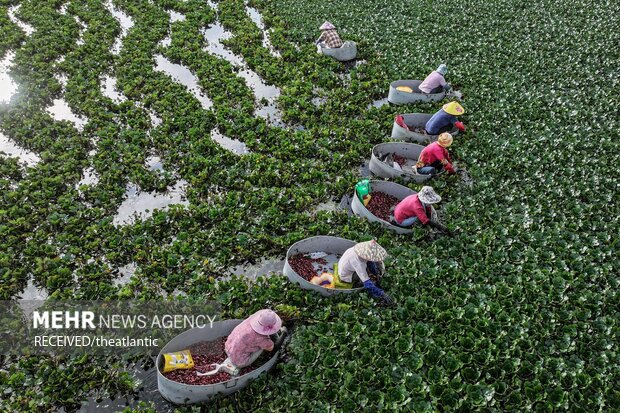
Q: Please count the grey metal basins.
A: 7